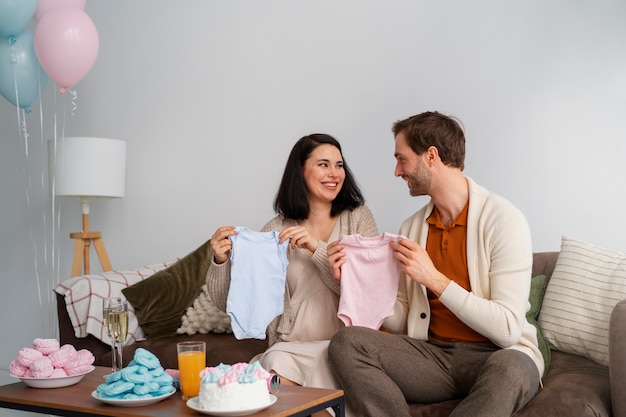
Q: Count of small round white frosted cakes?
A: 1